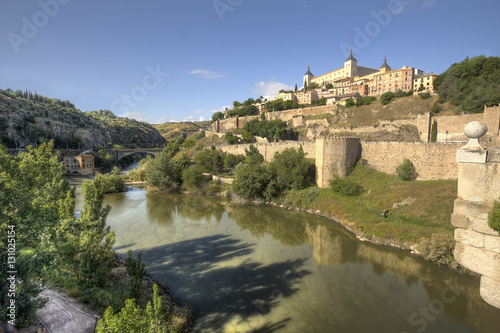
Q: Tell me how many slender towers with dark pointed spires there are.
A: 3